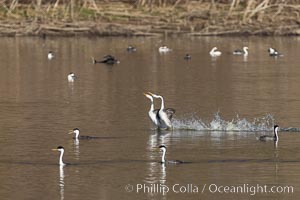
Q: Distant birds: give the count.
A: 9